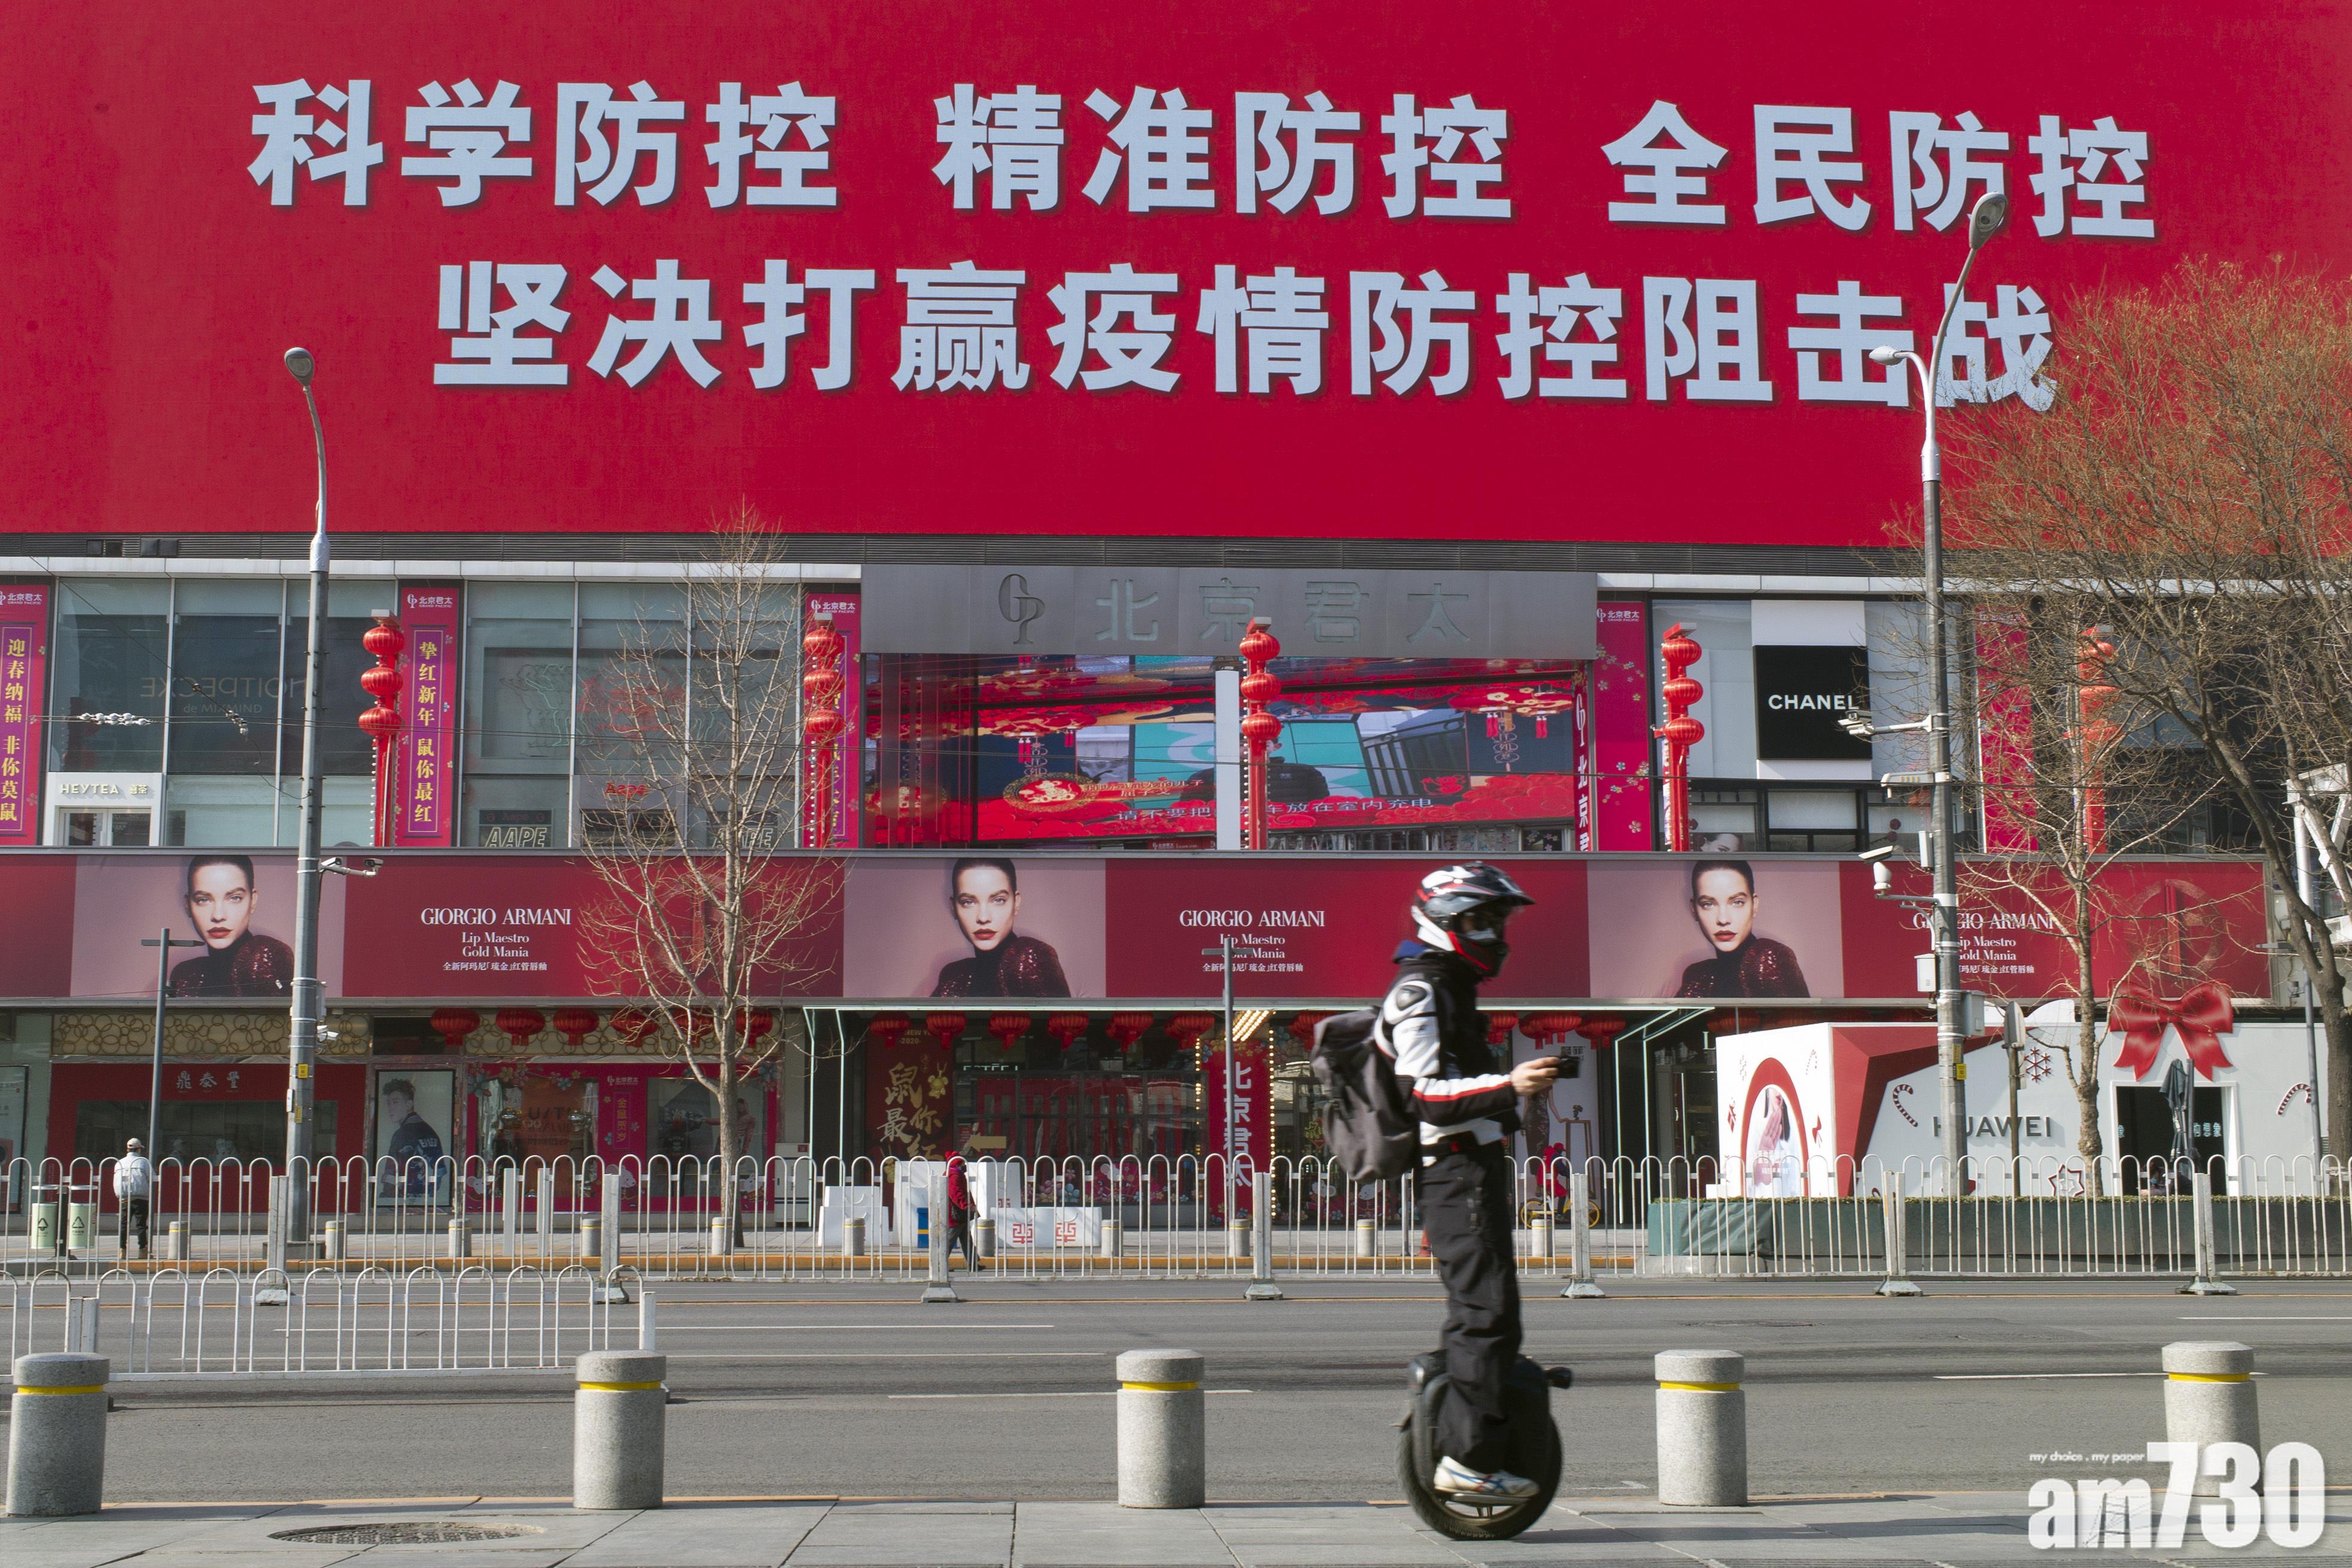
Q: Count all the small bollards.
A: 11